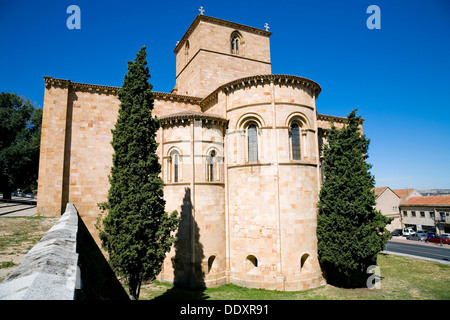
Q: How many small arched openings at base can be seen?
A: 3